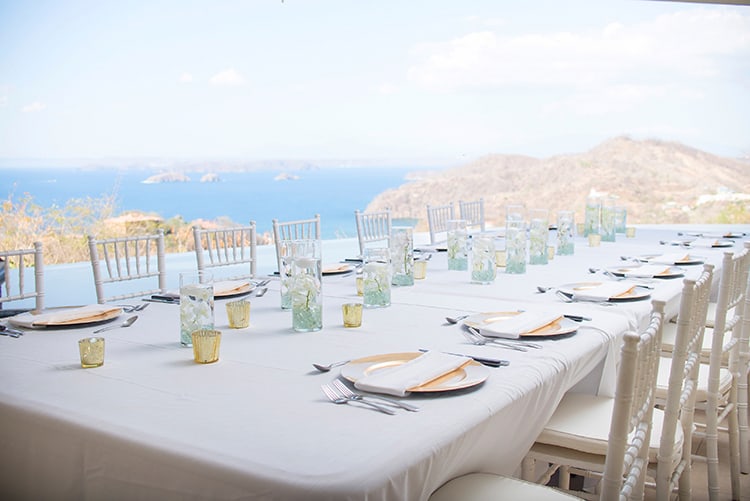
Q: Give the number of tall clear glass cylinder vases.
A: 14